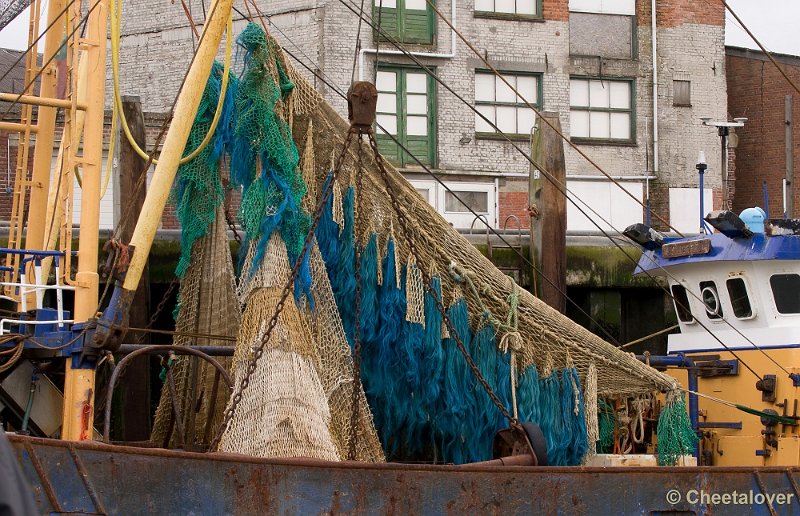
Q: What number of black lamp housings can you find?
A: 2